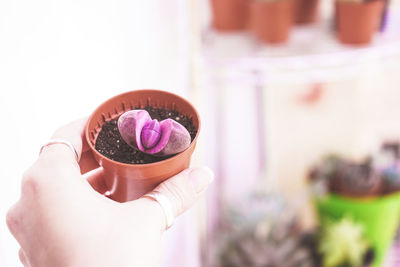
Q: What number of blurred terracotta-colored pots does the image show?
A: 4